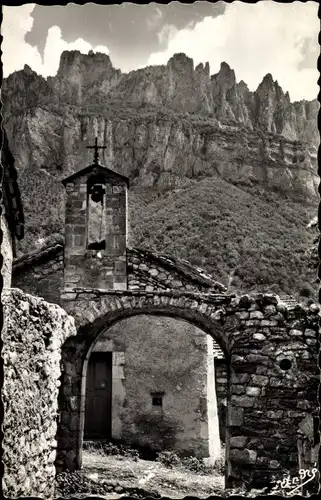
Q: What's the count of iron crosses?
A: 1